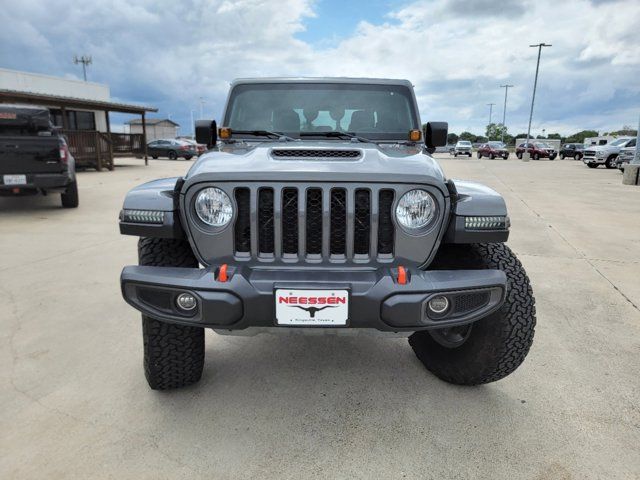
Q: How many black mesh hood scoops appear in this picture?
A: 1